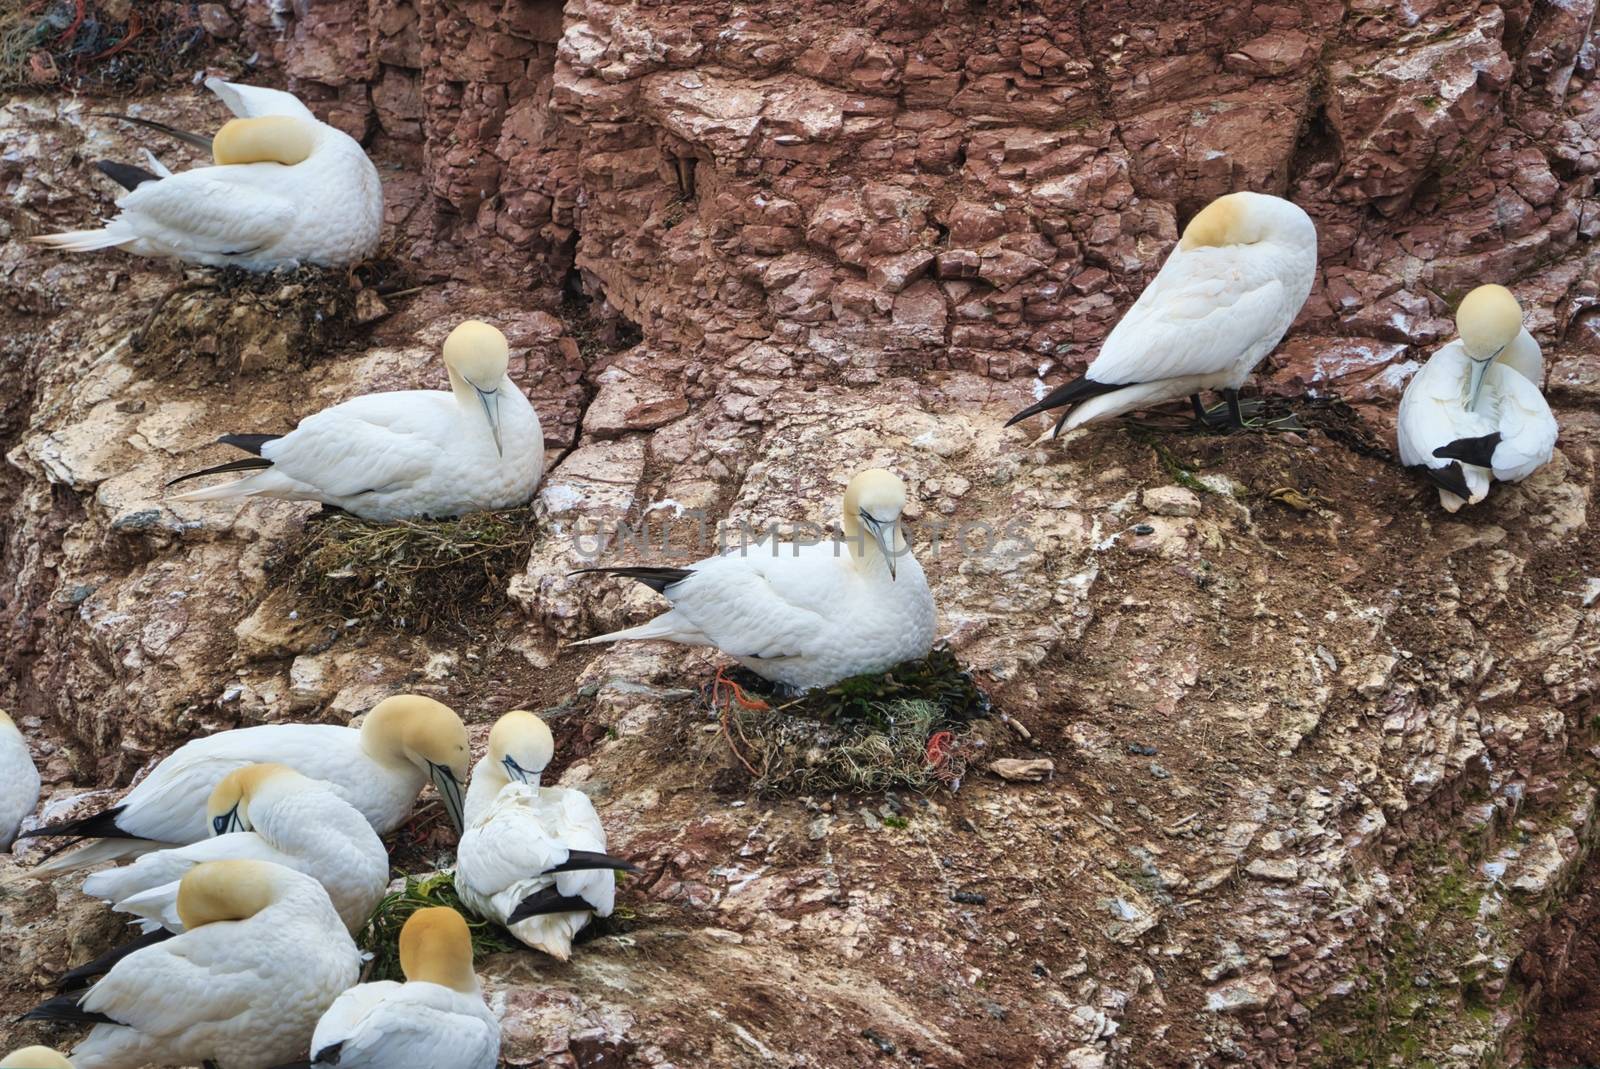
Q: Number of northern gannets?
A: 12